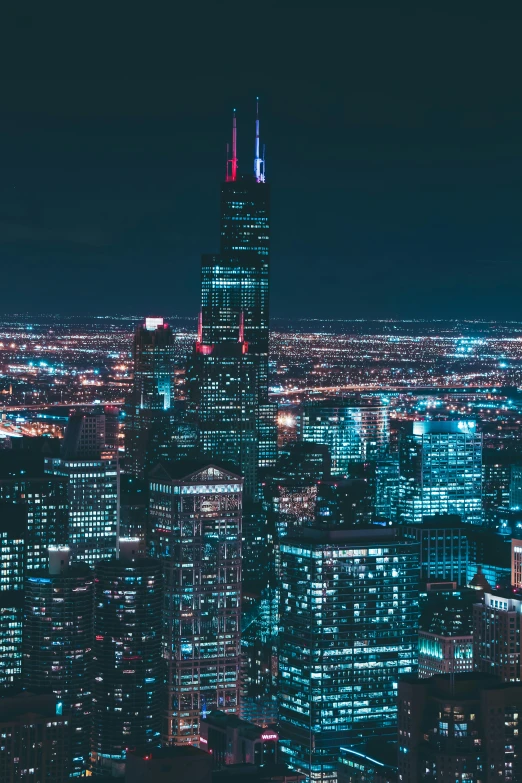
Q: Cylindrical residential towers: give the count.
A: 2